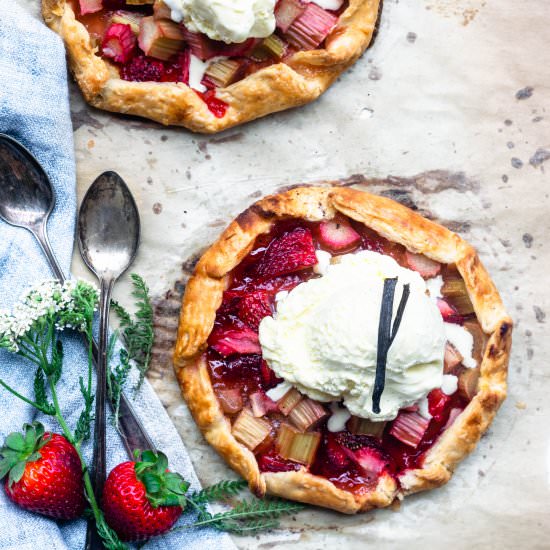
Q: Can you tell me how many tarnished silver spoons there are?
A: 2